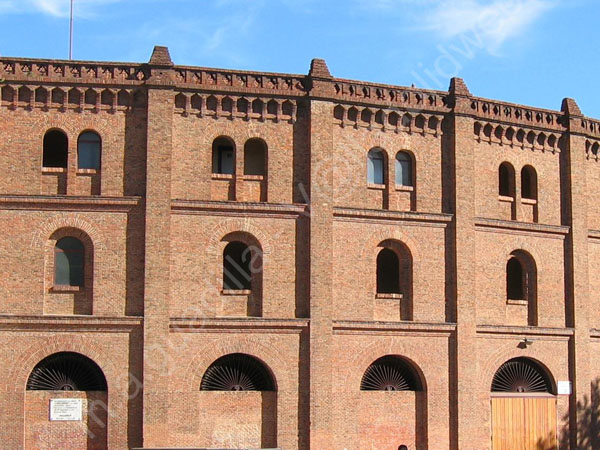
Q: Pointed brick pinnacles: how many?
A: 4